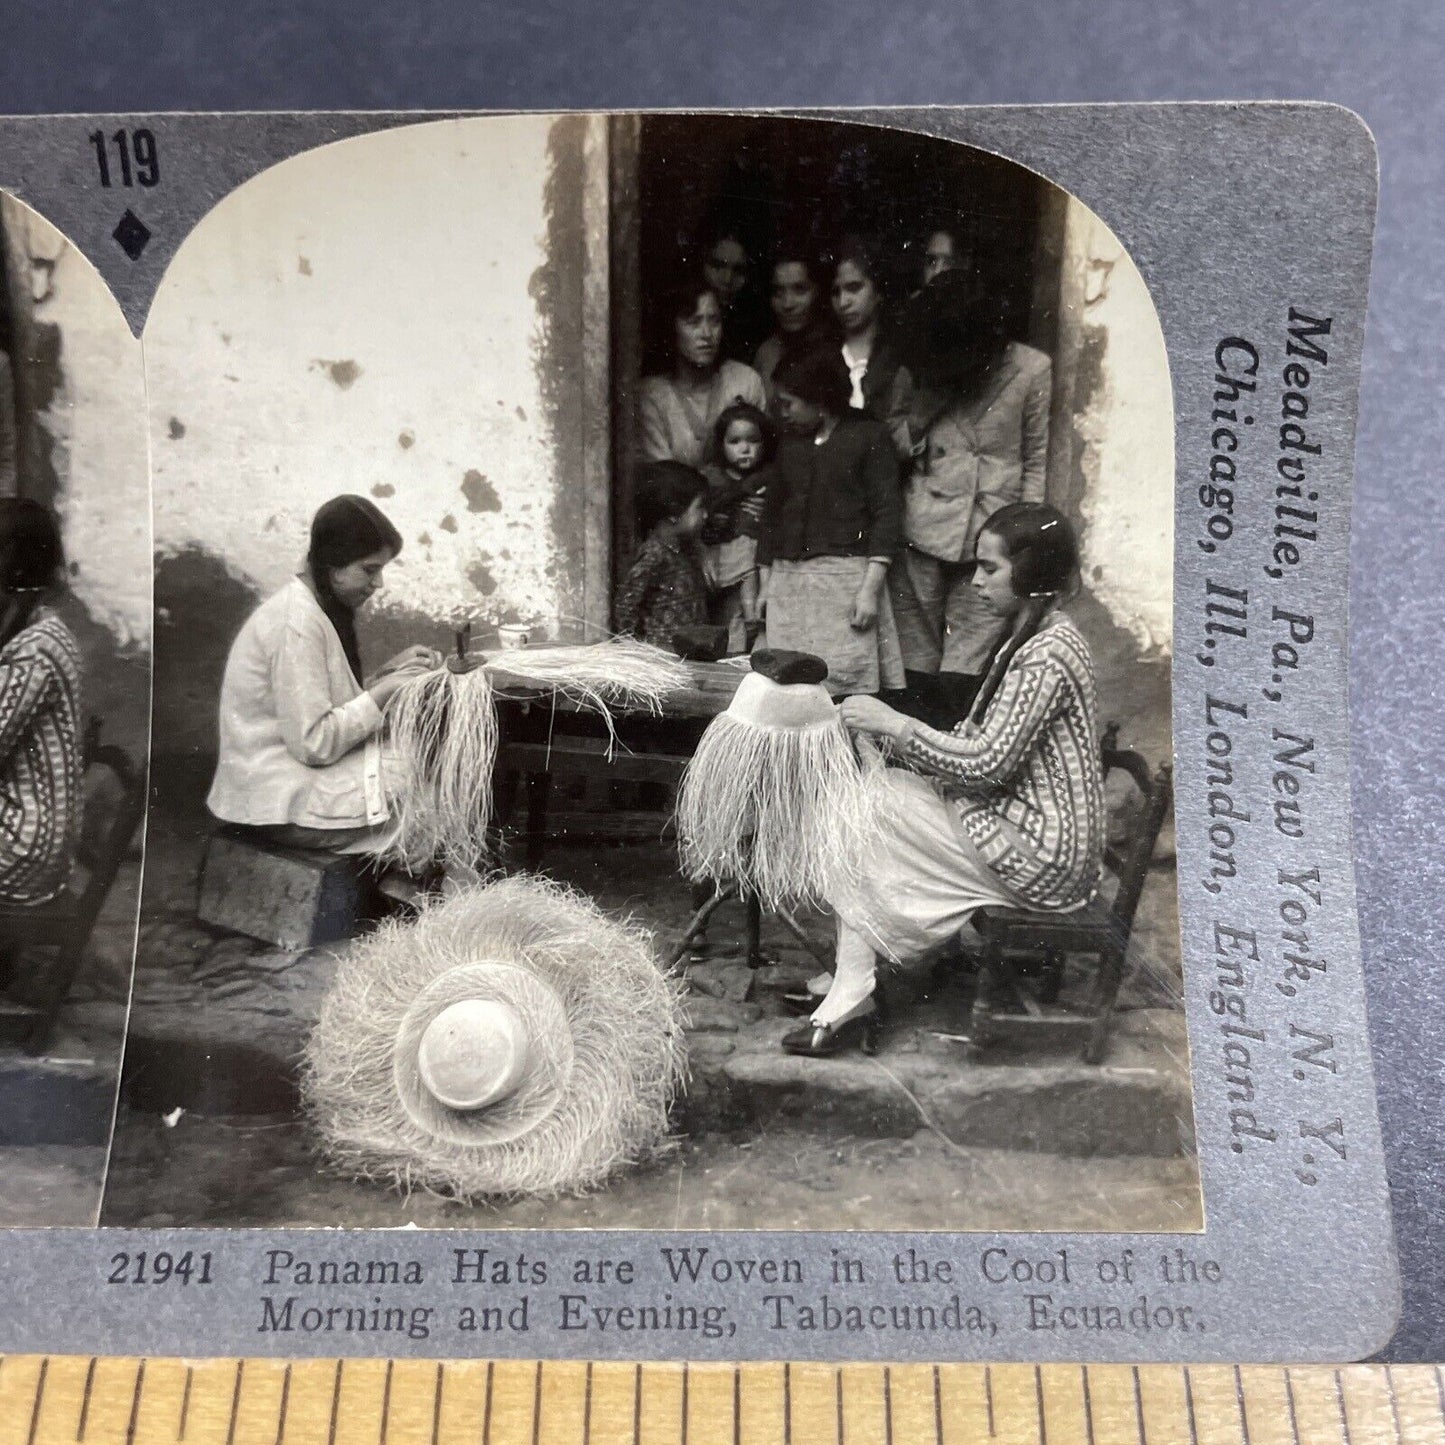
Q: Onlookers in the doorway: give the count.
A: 9